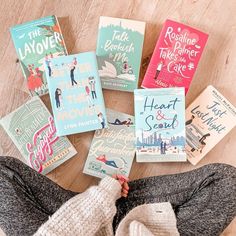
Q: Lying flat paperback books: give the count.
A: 8